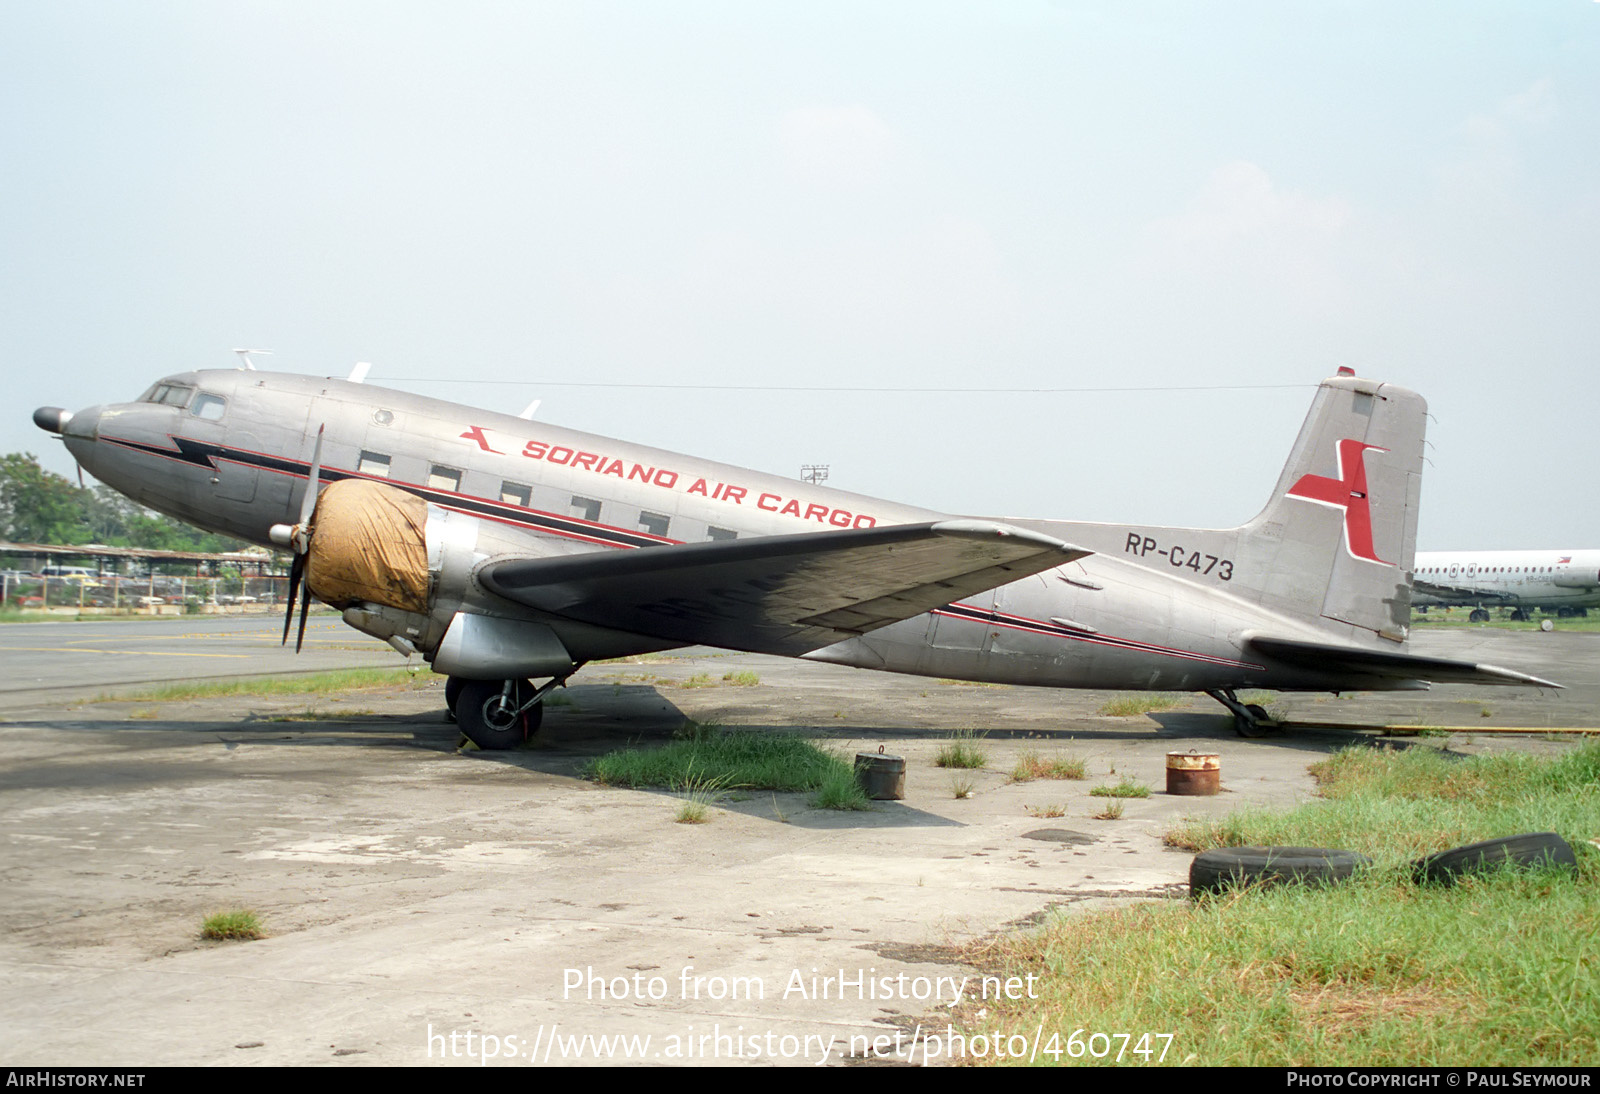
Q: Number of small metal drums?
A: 2